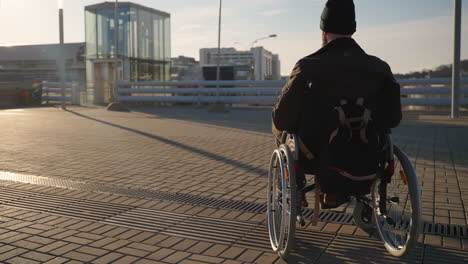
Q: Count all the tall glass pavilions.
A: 1